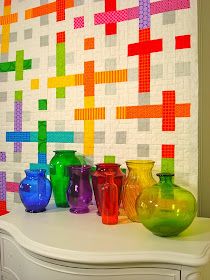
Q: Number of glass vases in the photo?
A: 7